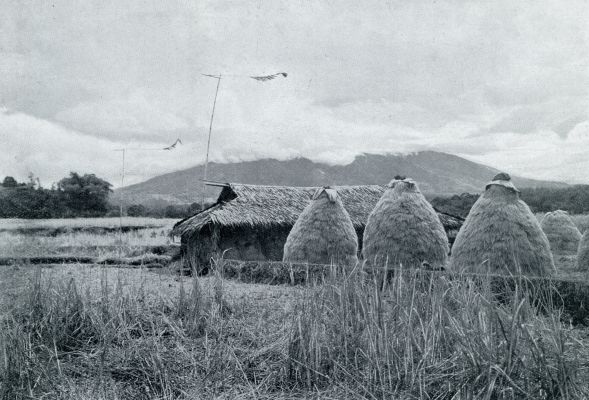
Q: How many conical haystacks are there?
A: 5